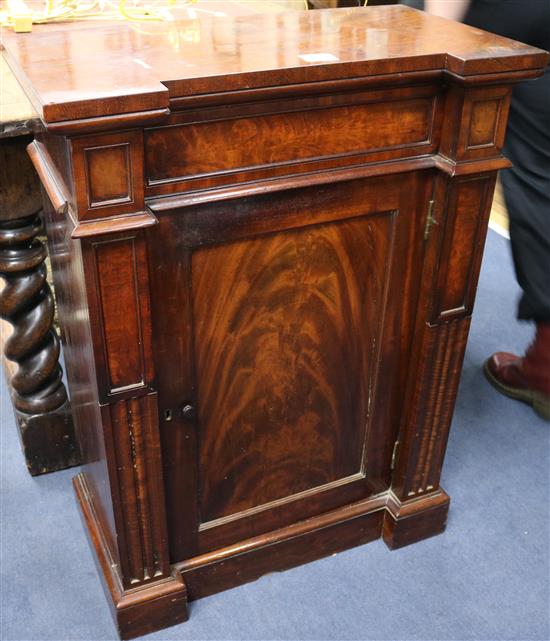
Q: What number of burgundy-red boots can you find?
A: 1